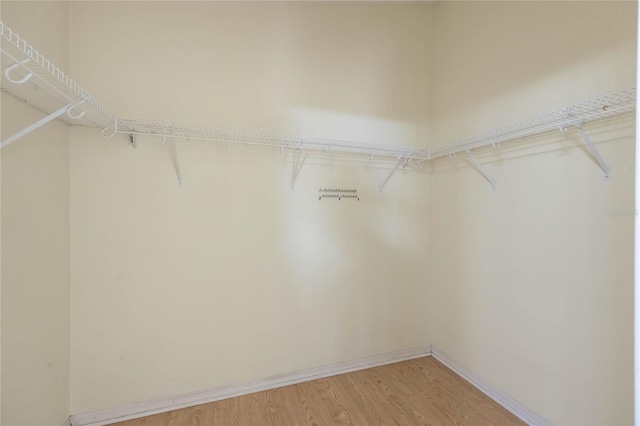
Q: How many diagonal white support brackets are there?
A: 6